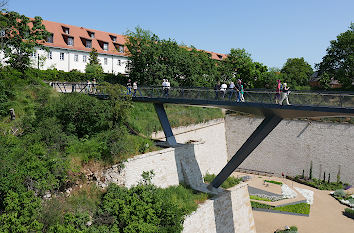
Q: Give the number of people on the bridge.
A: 13